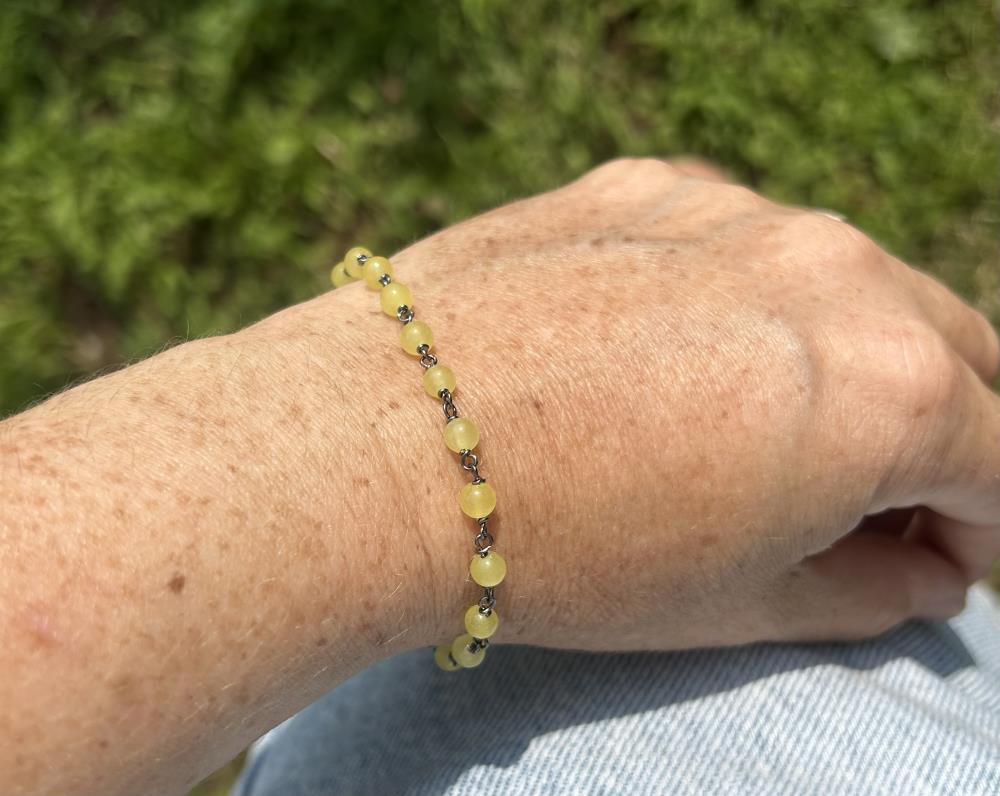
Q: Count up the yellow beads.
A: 12